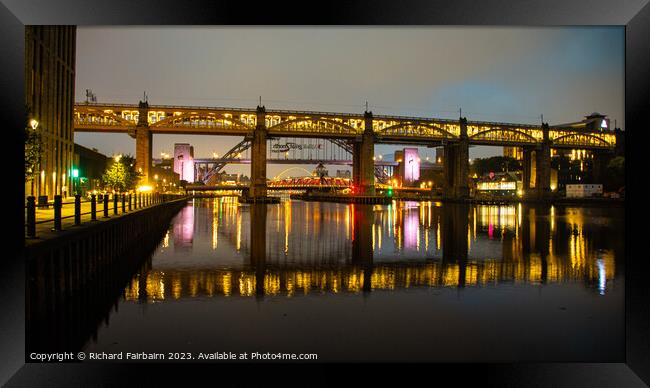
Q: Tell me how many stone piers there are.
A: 5